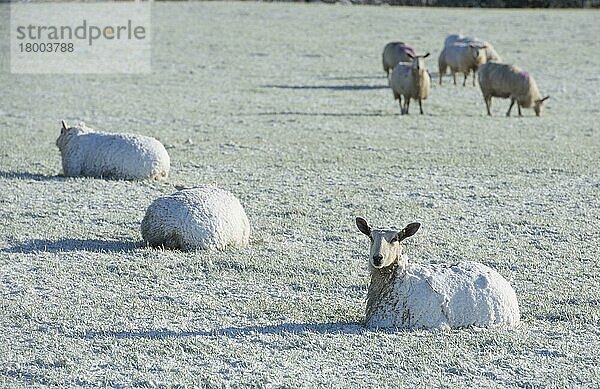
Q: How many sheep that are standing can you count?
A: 5